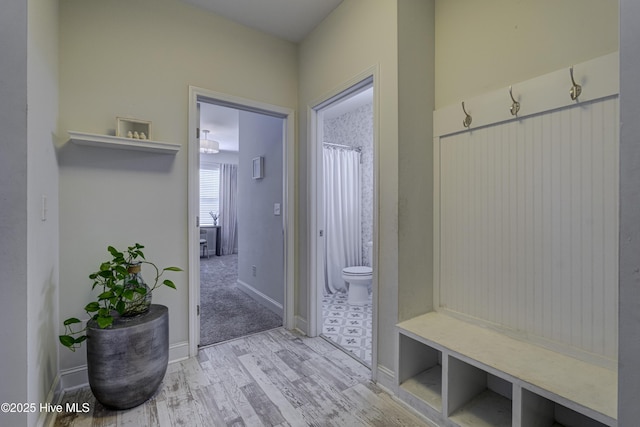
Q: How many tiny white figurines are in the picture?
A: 3